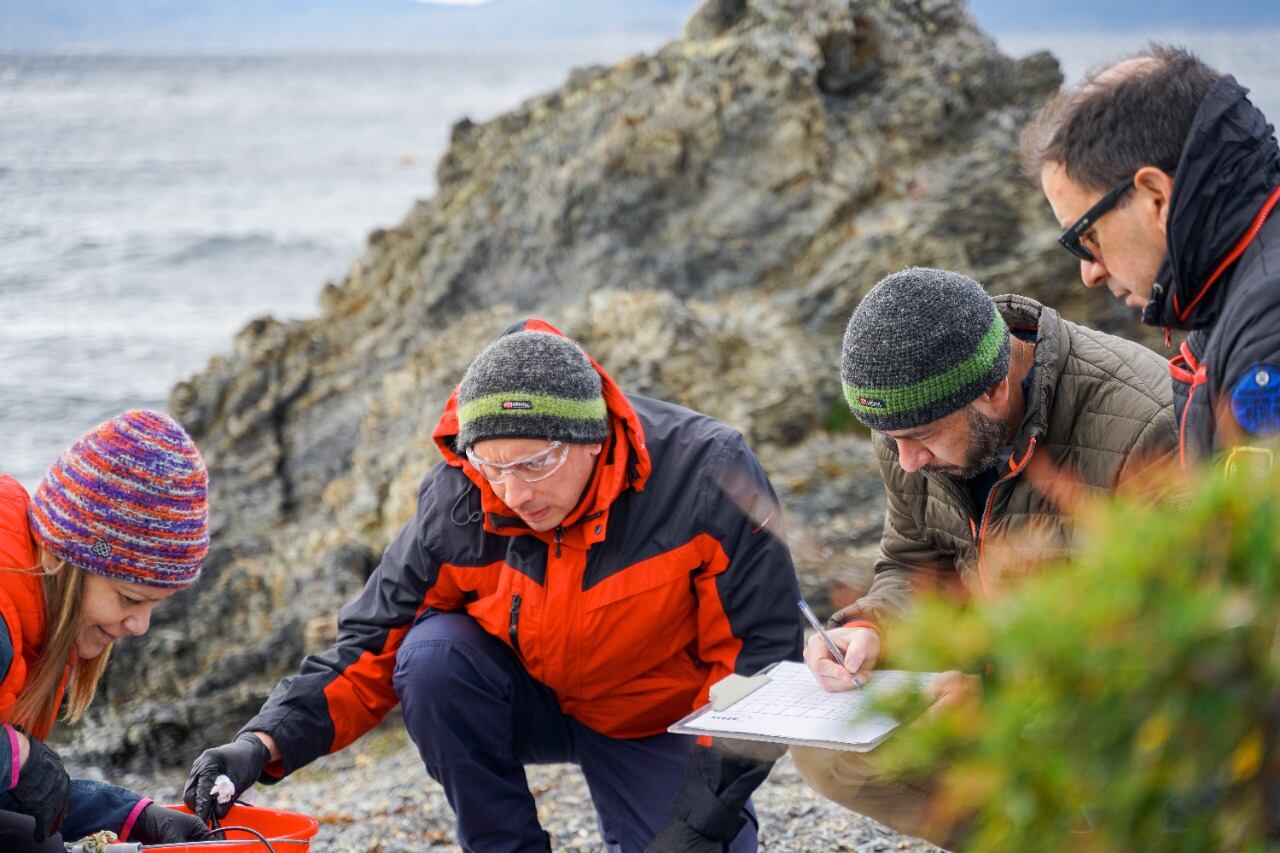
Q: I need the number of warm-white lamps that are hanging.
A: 0